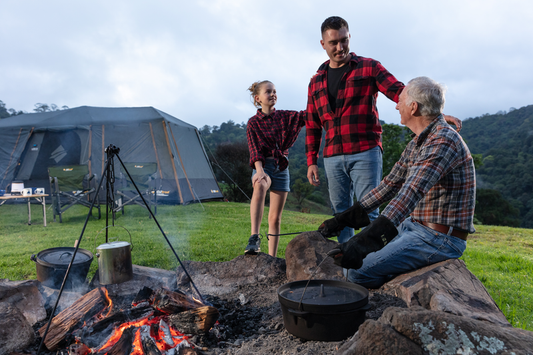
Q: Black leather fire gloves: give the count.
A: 2